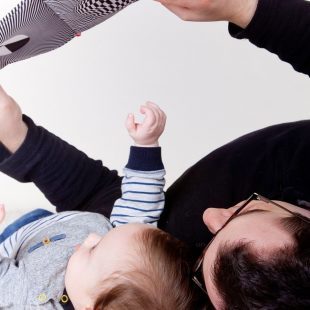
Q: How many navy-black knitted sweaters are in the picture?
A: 1